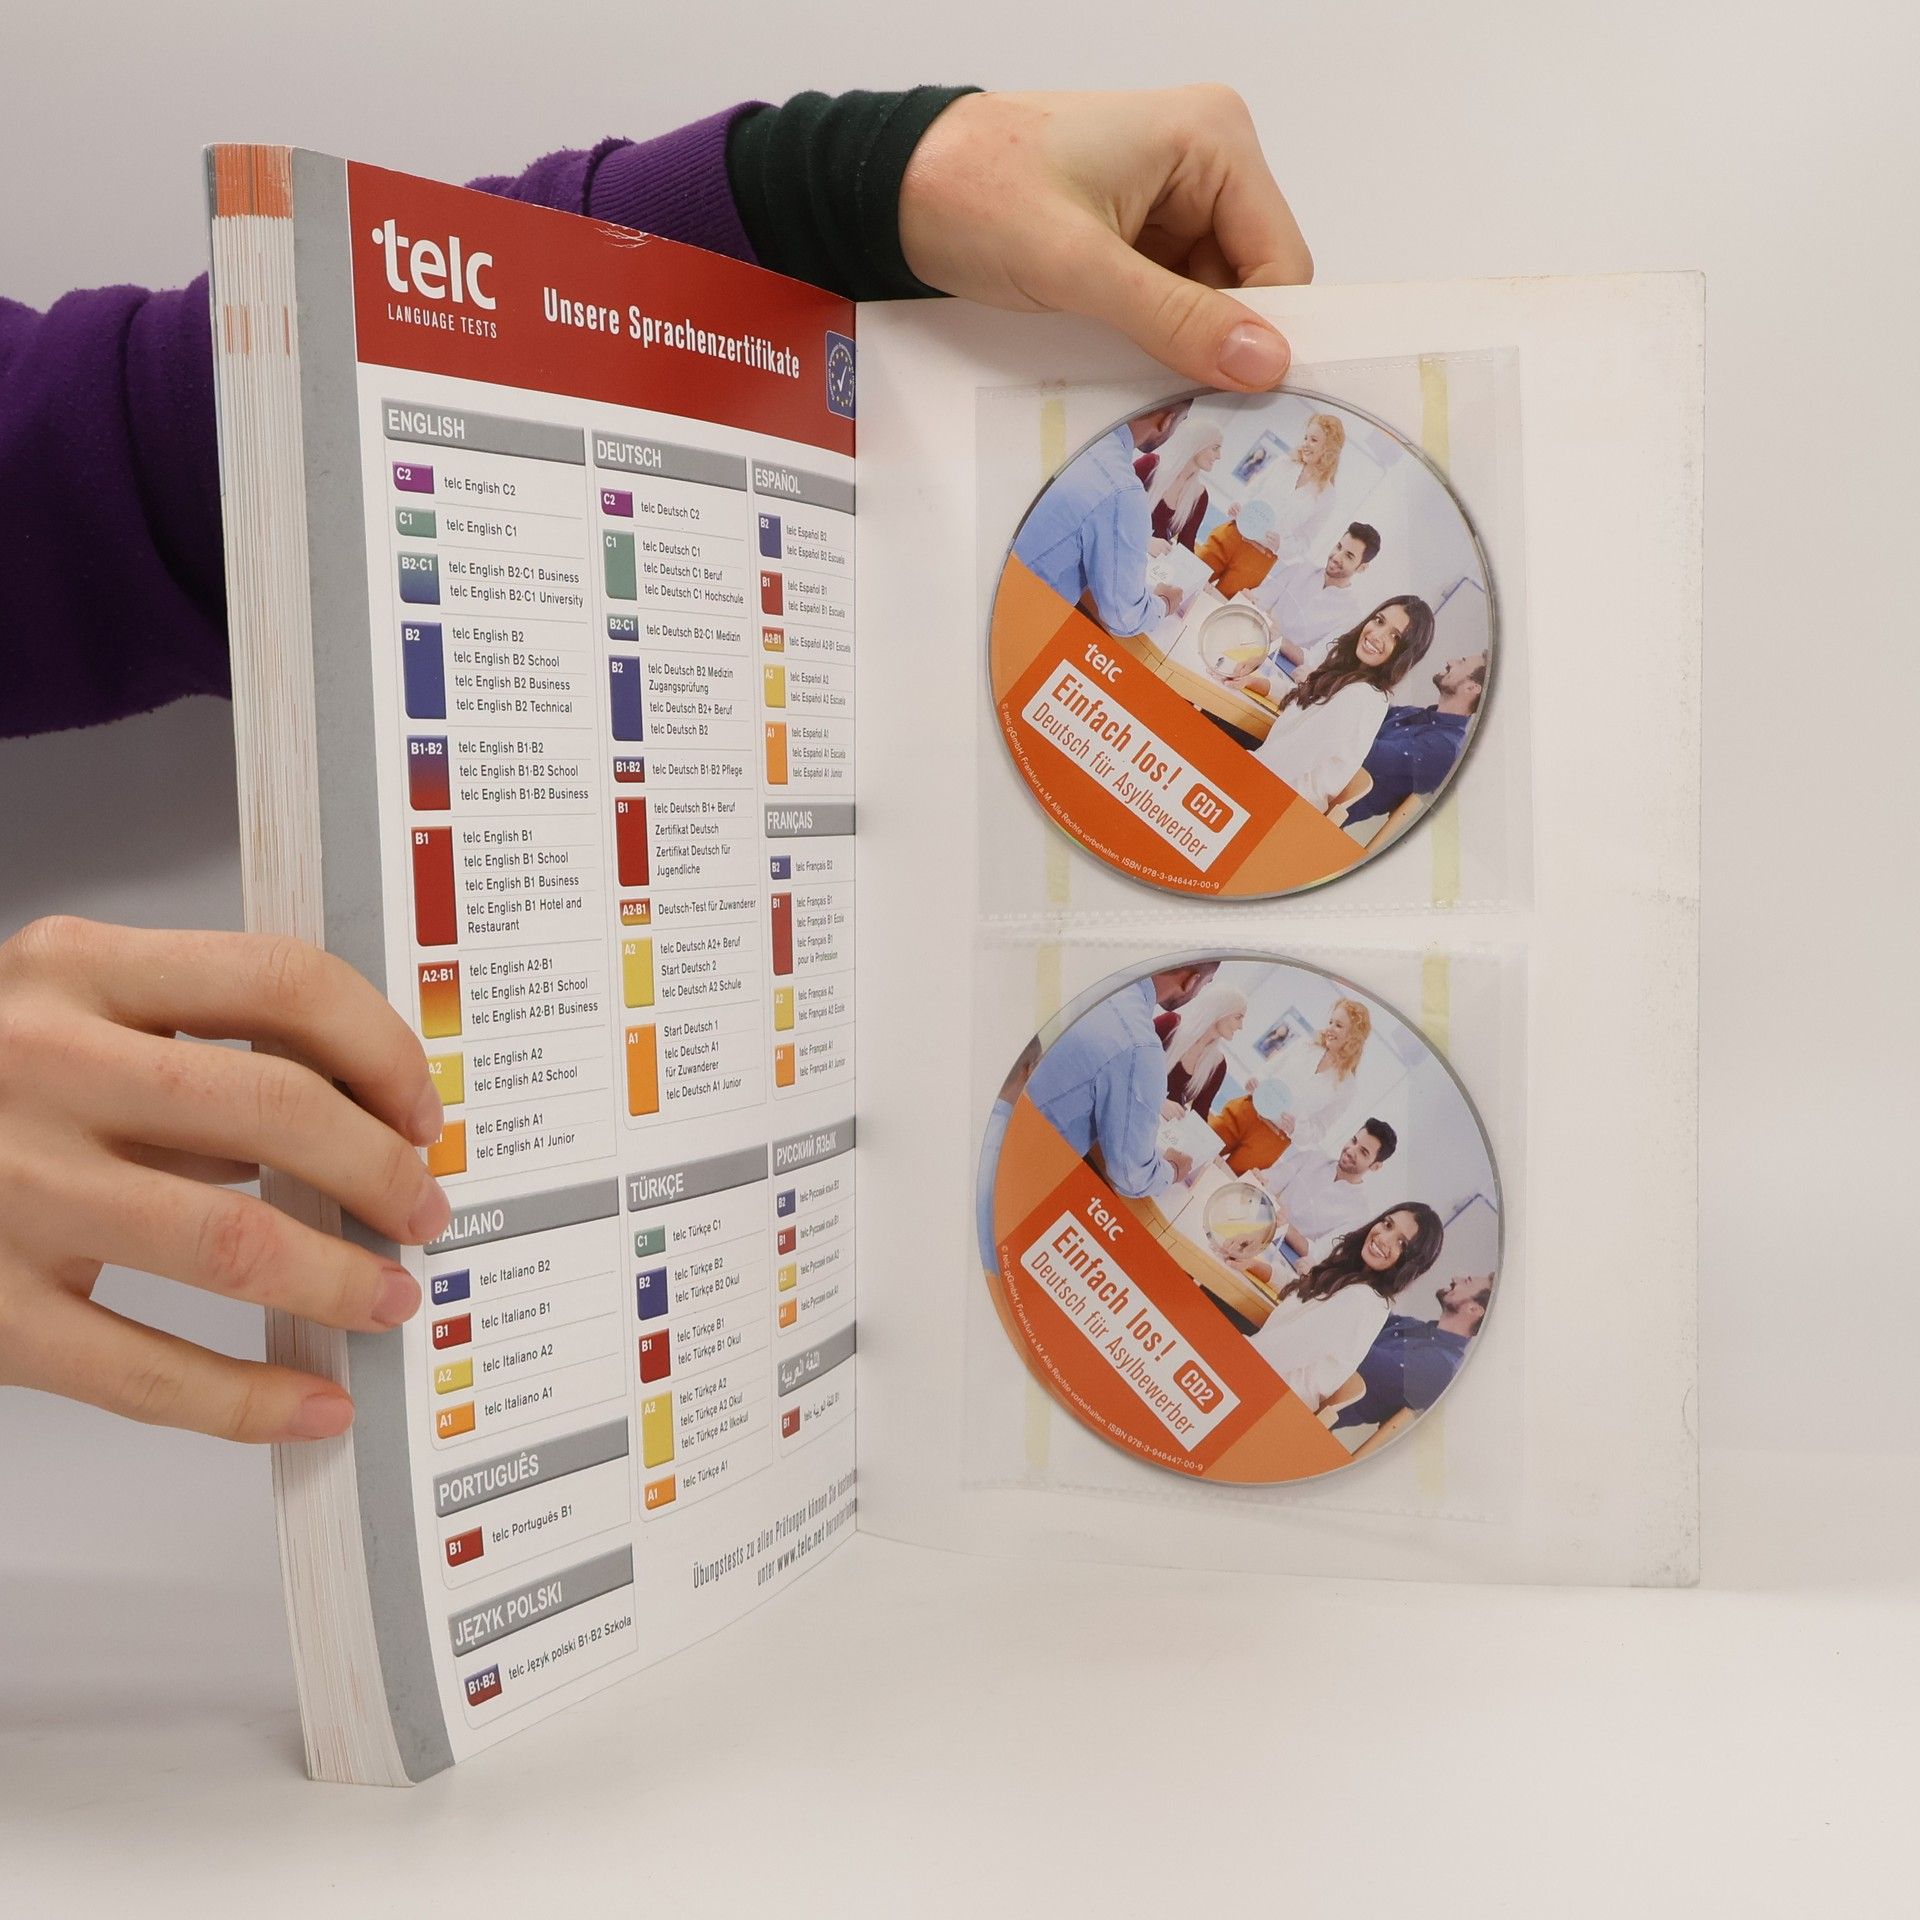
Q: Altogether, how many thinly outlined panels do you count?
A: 10